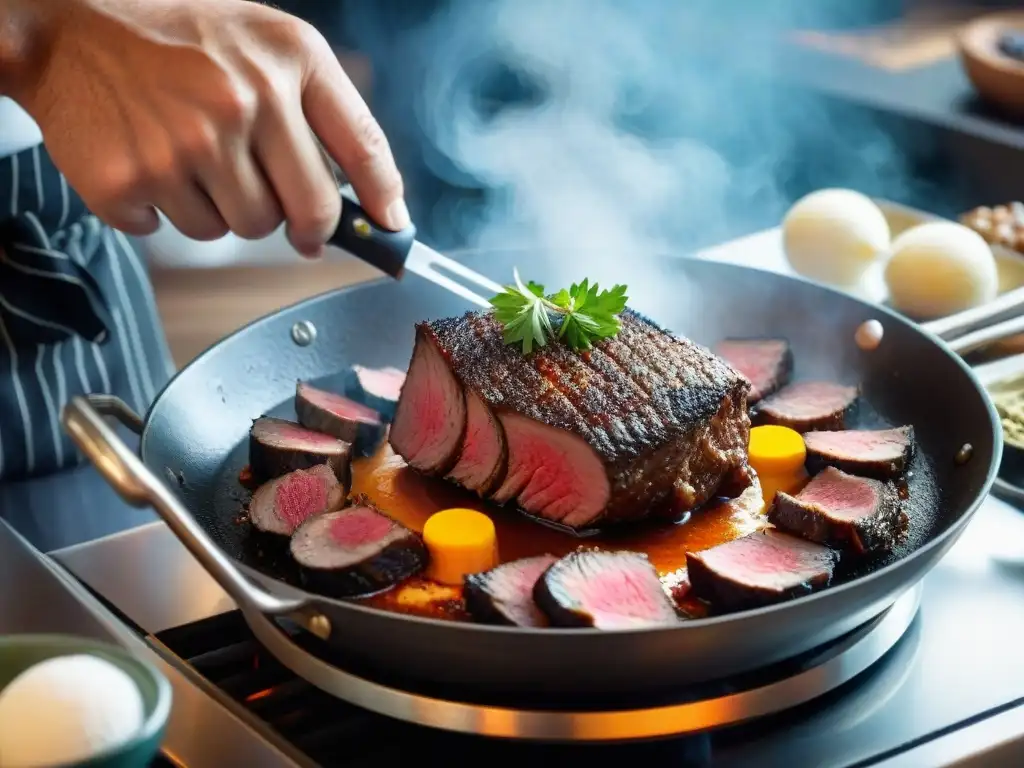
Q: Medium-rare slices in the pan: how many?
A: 12